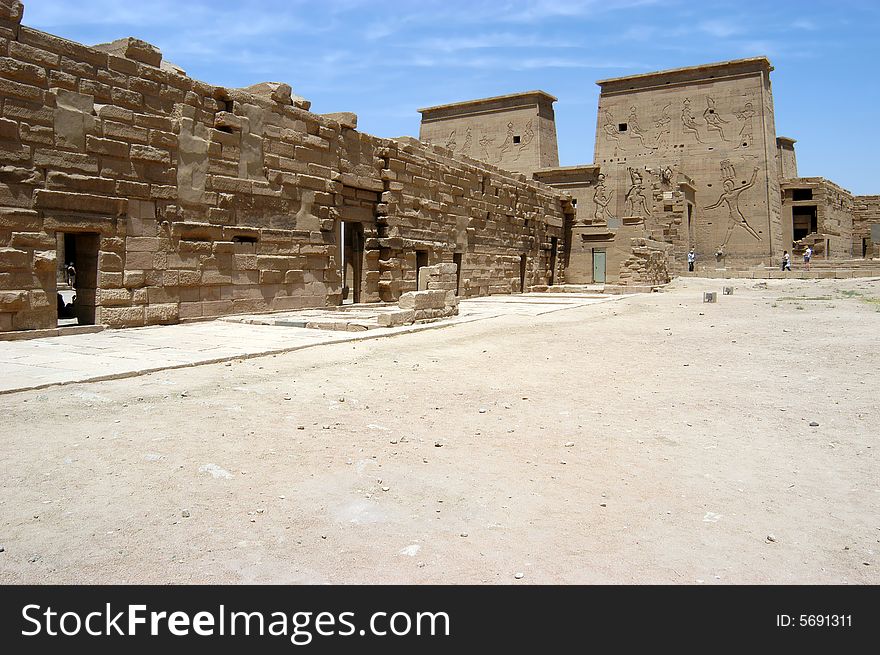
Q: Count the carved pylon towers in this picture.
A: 2